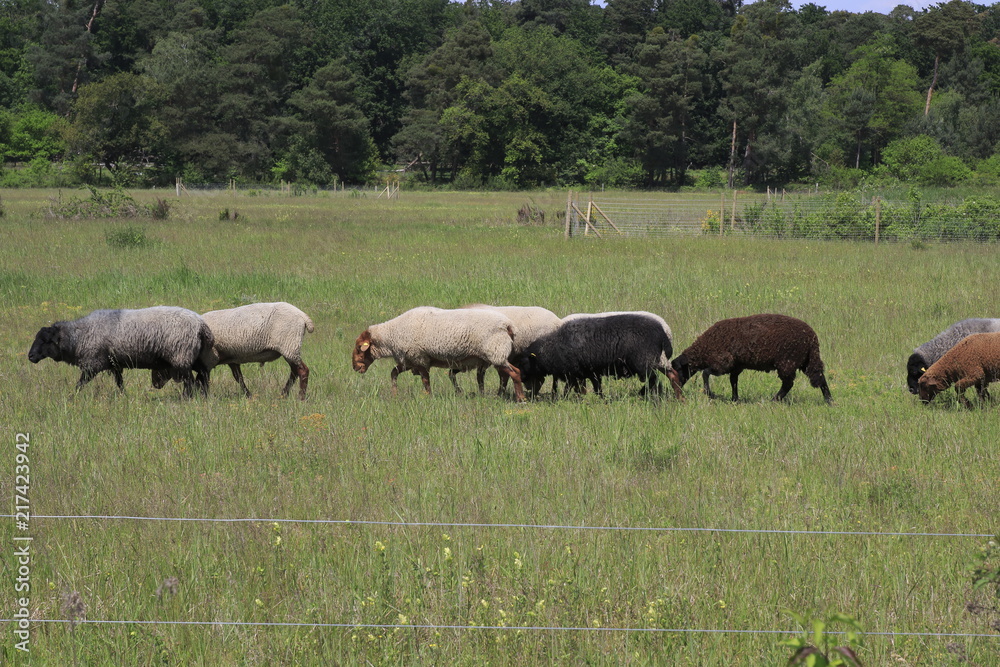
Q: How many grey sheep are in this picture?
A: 2